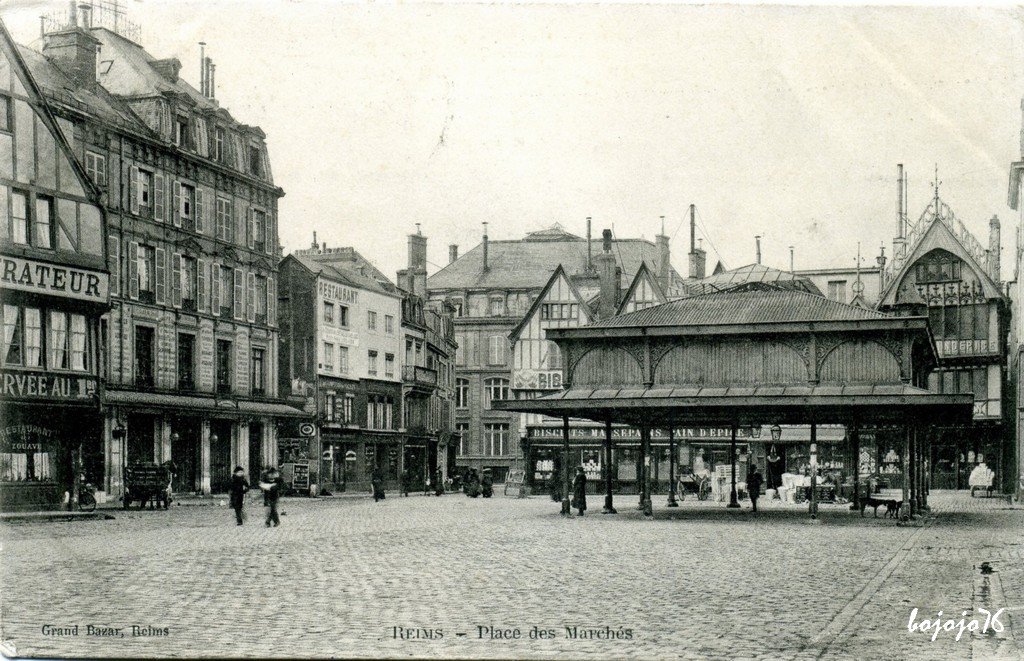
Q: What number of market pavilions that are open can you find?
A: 1